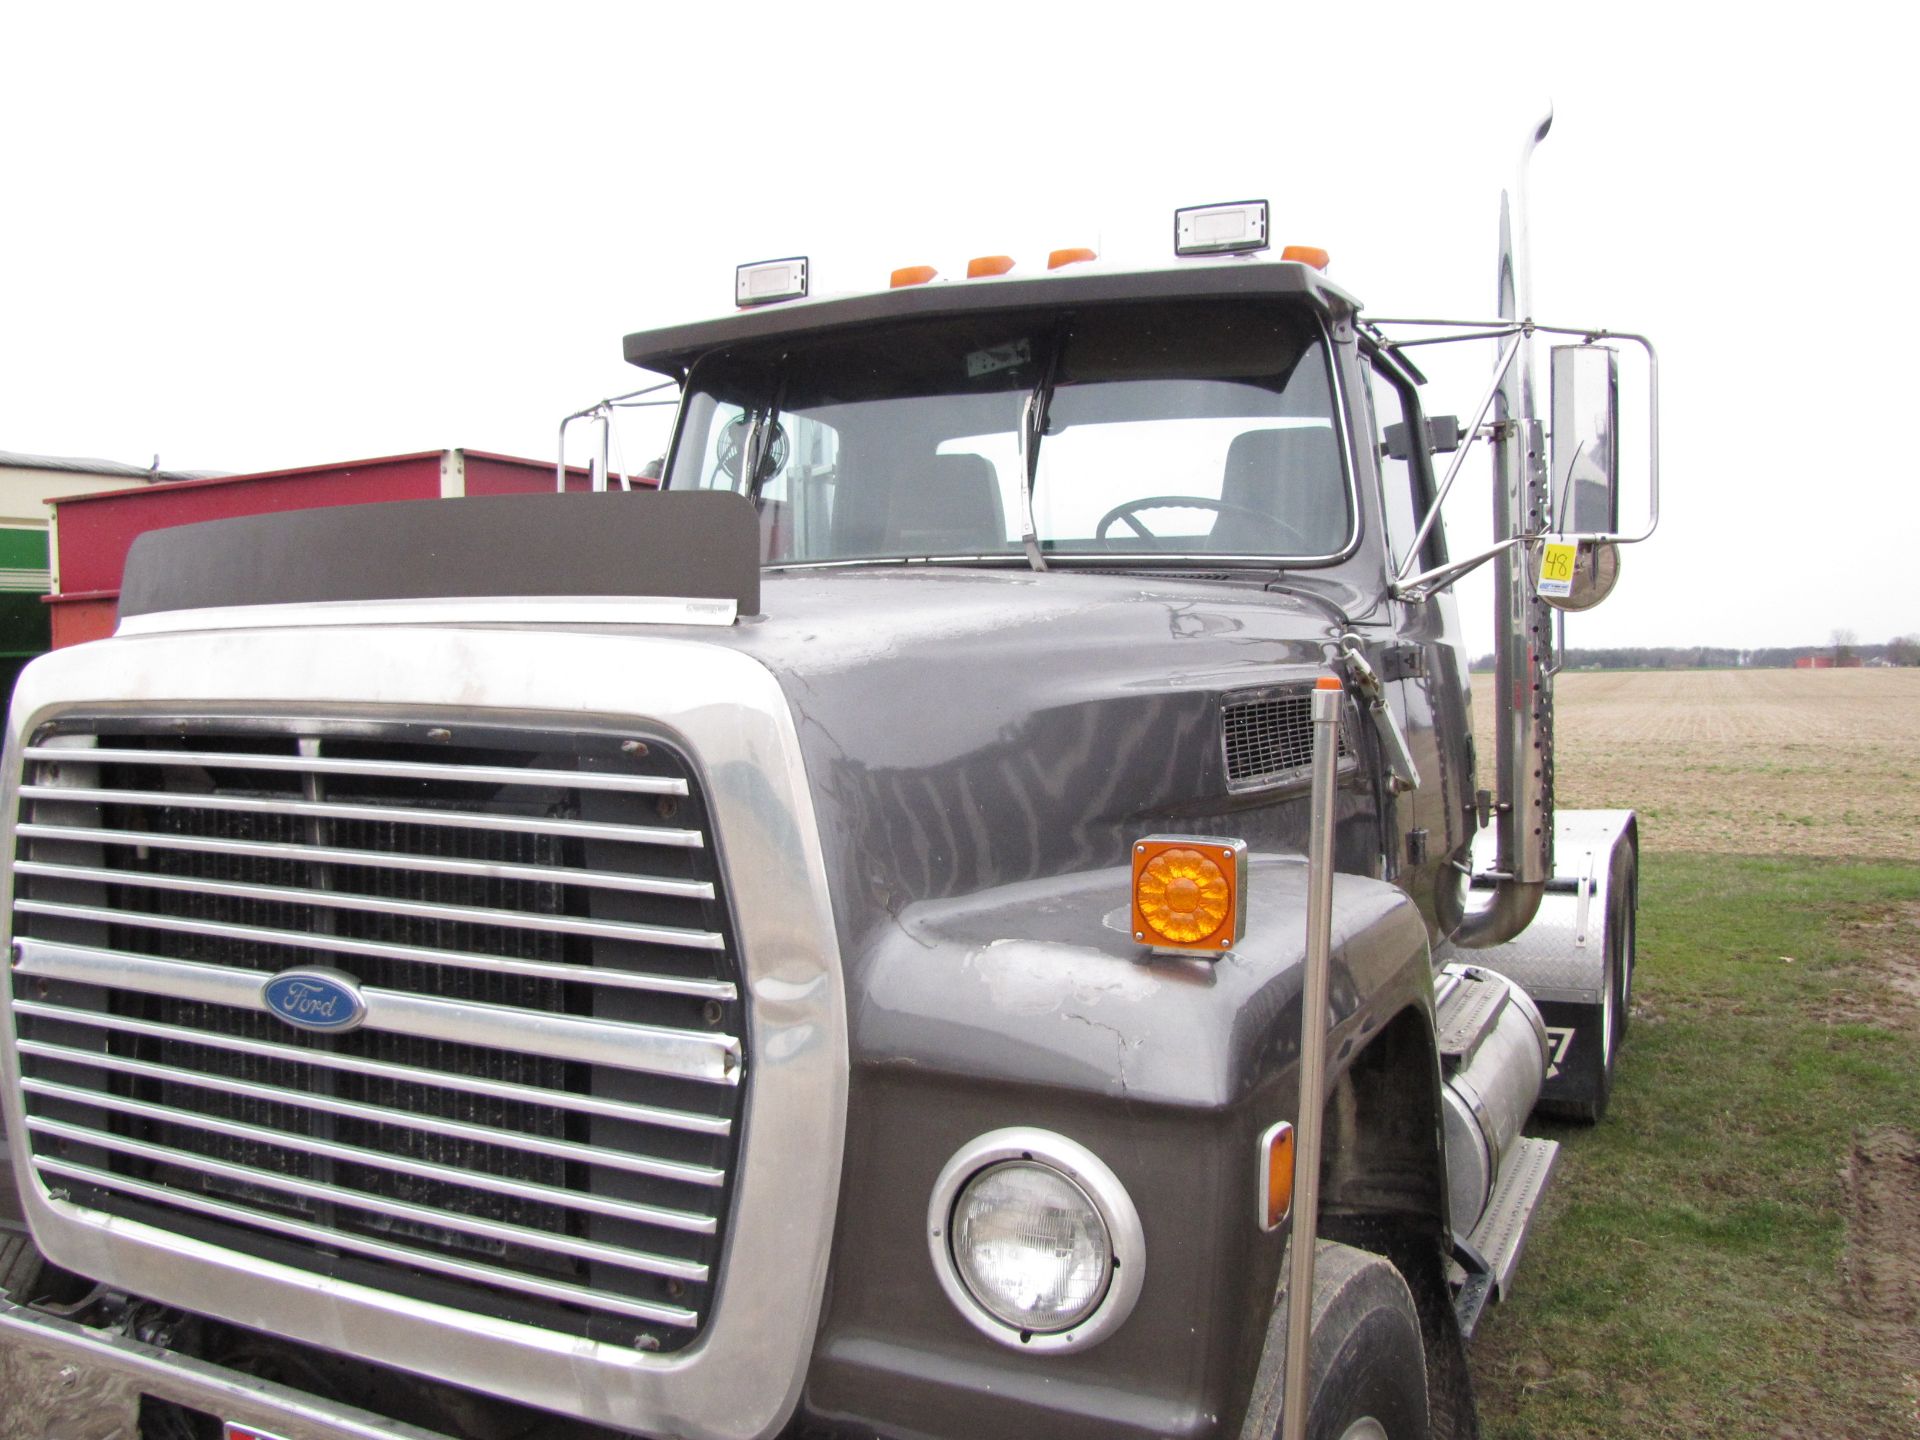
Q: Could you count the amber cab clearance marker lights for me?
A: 4